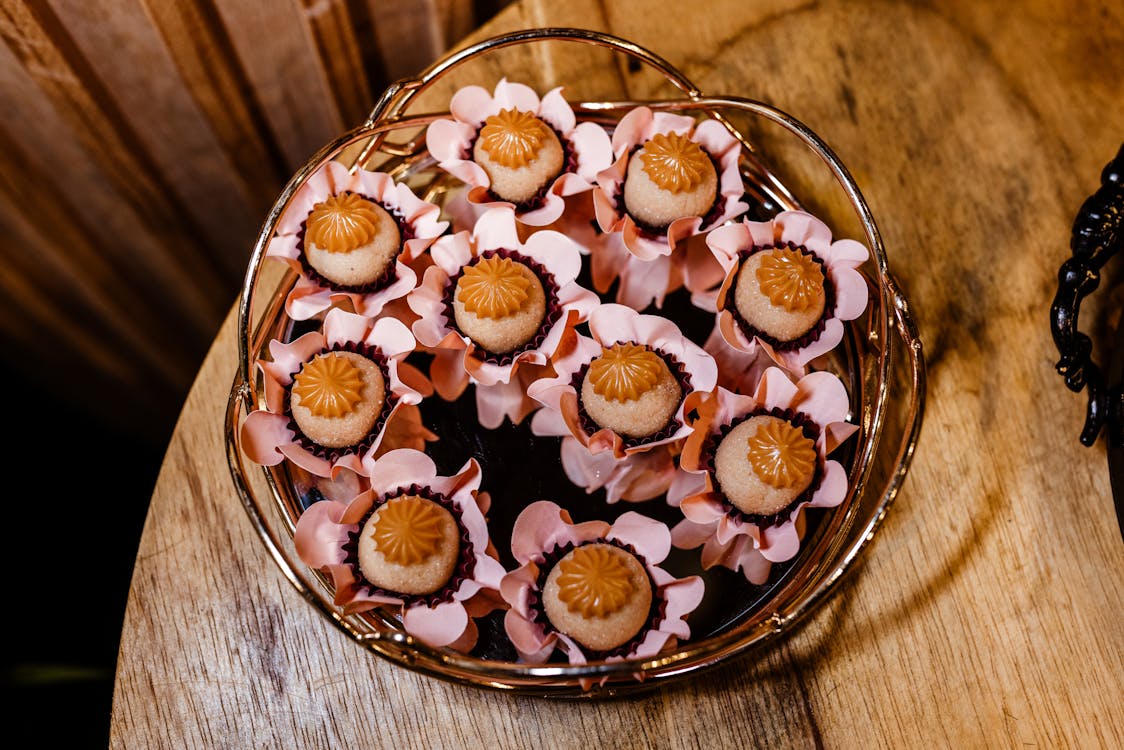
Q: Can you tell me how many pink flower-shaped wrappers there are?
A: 10